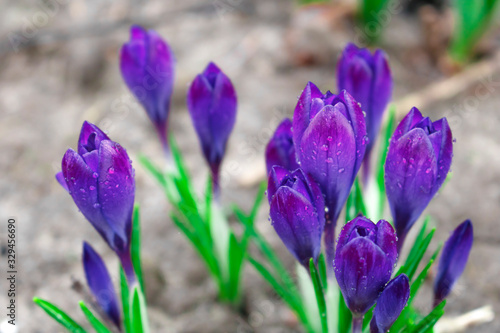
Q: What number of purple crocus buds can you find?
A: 12